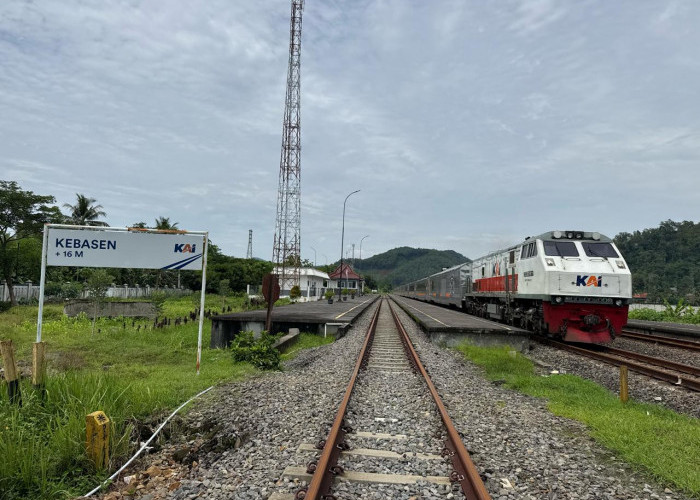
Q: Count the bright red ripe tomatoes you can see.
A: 0